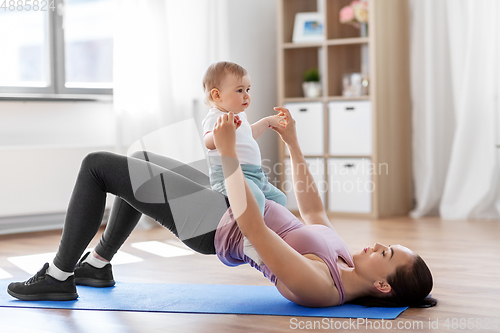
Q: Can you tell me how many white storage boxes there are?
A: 4